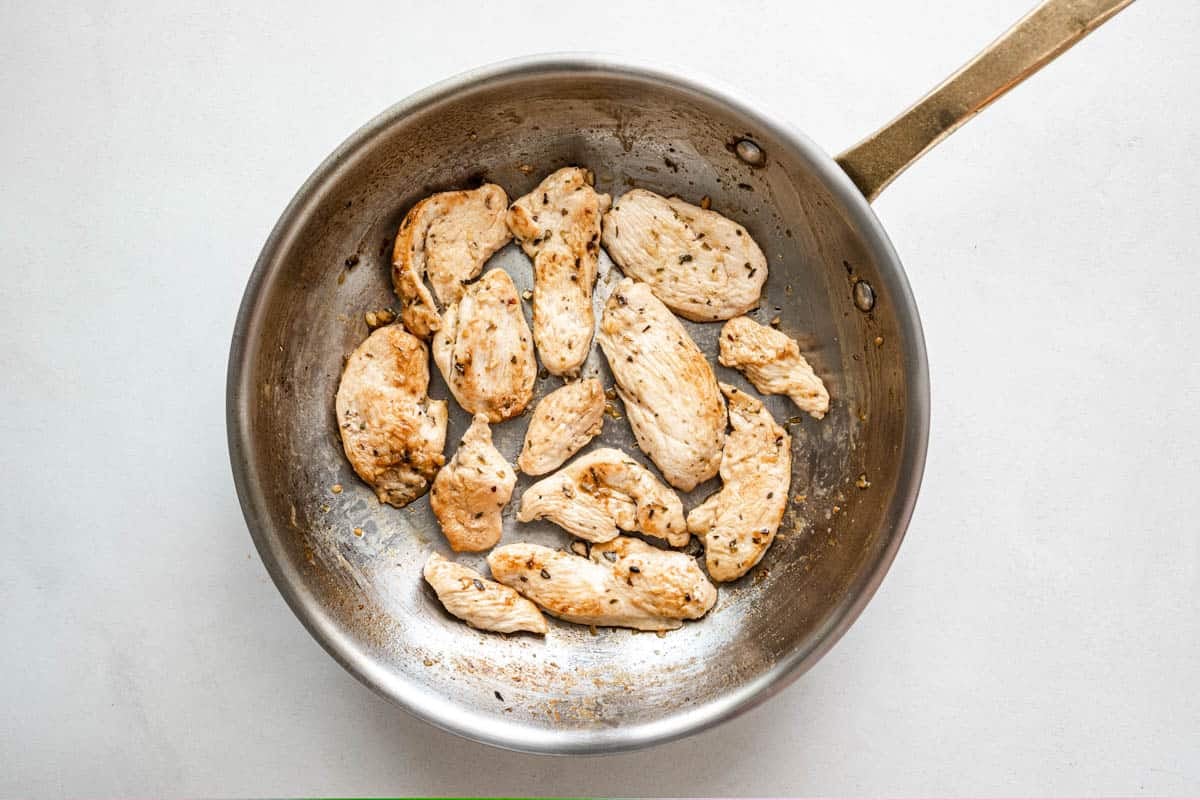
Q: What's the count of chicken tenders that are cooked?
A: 13